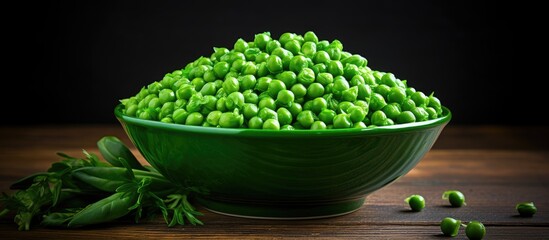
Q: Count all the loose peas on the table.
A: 5